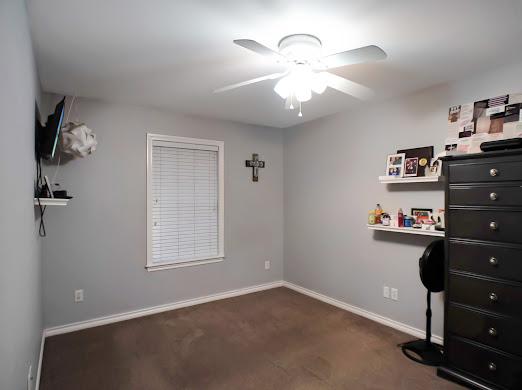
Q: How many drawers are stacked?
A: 7